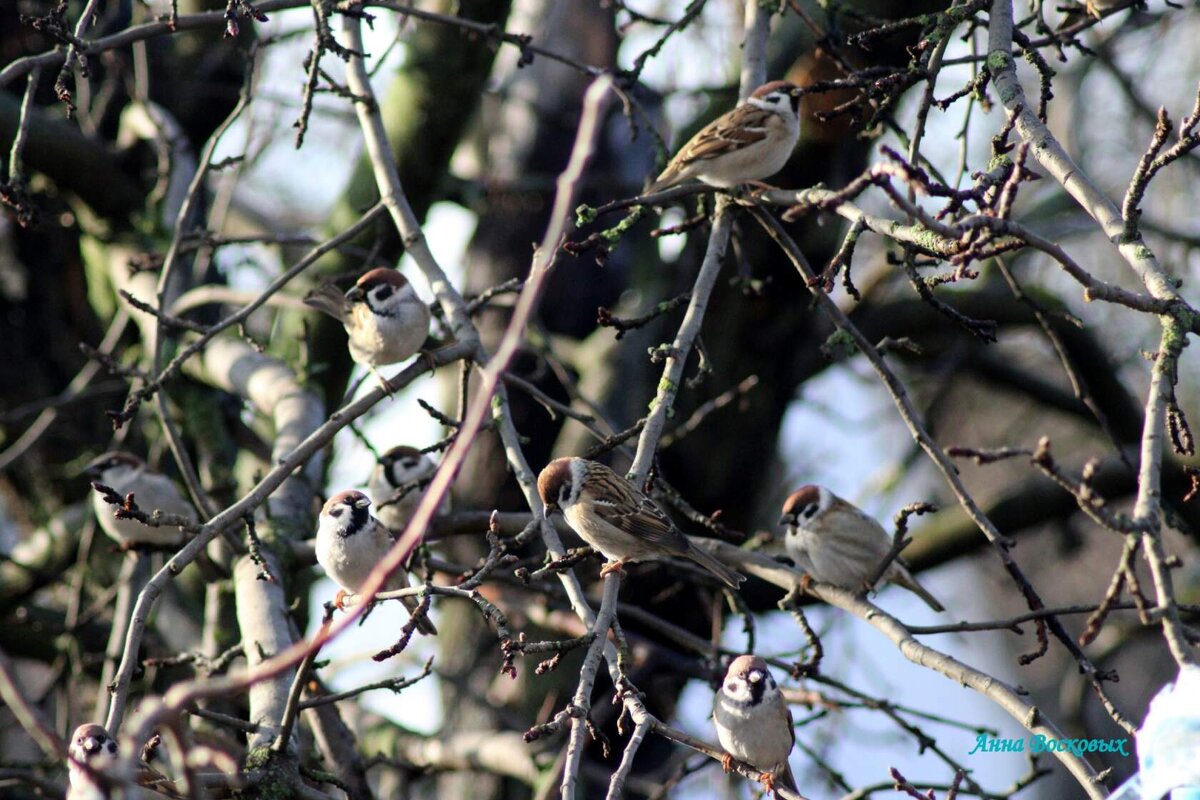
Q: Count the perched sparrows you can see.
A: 9